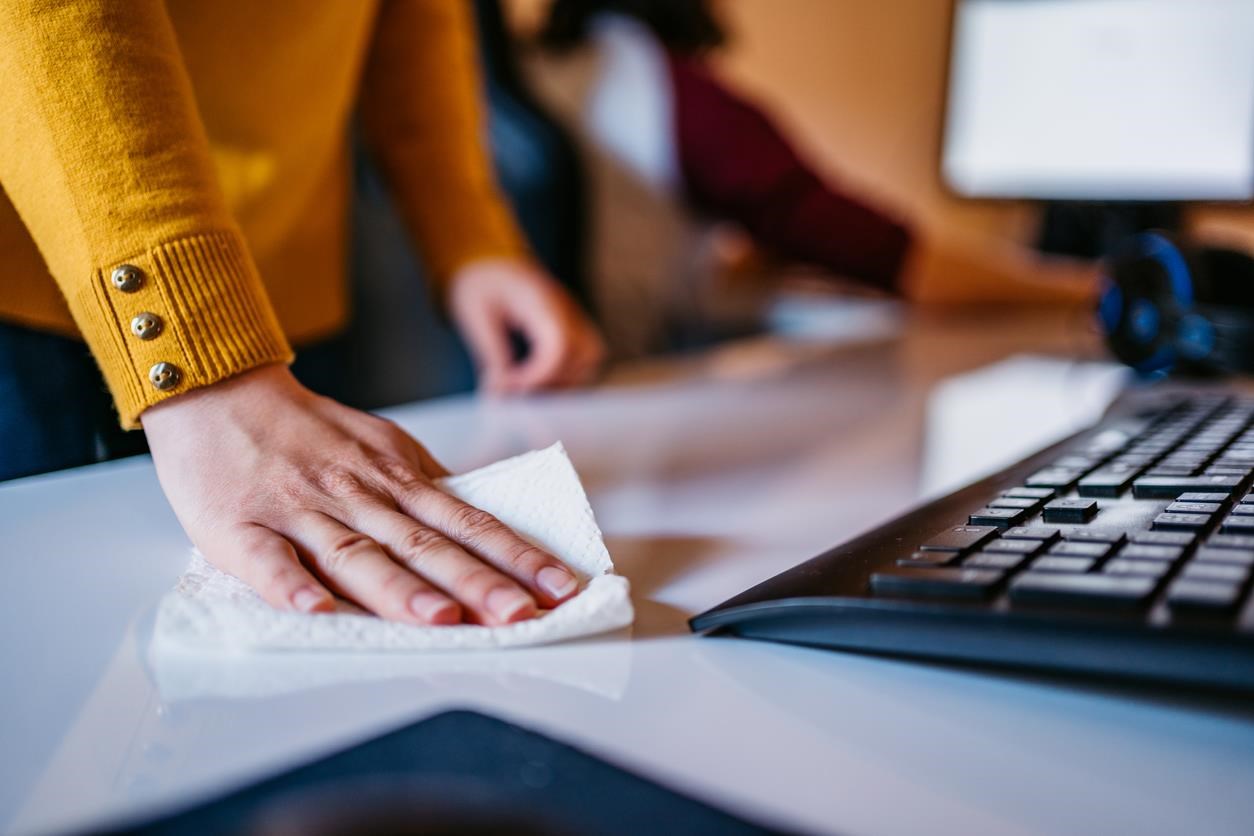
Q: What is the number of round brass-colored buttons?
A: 3